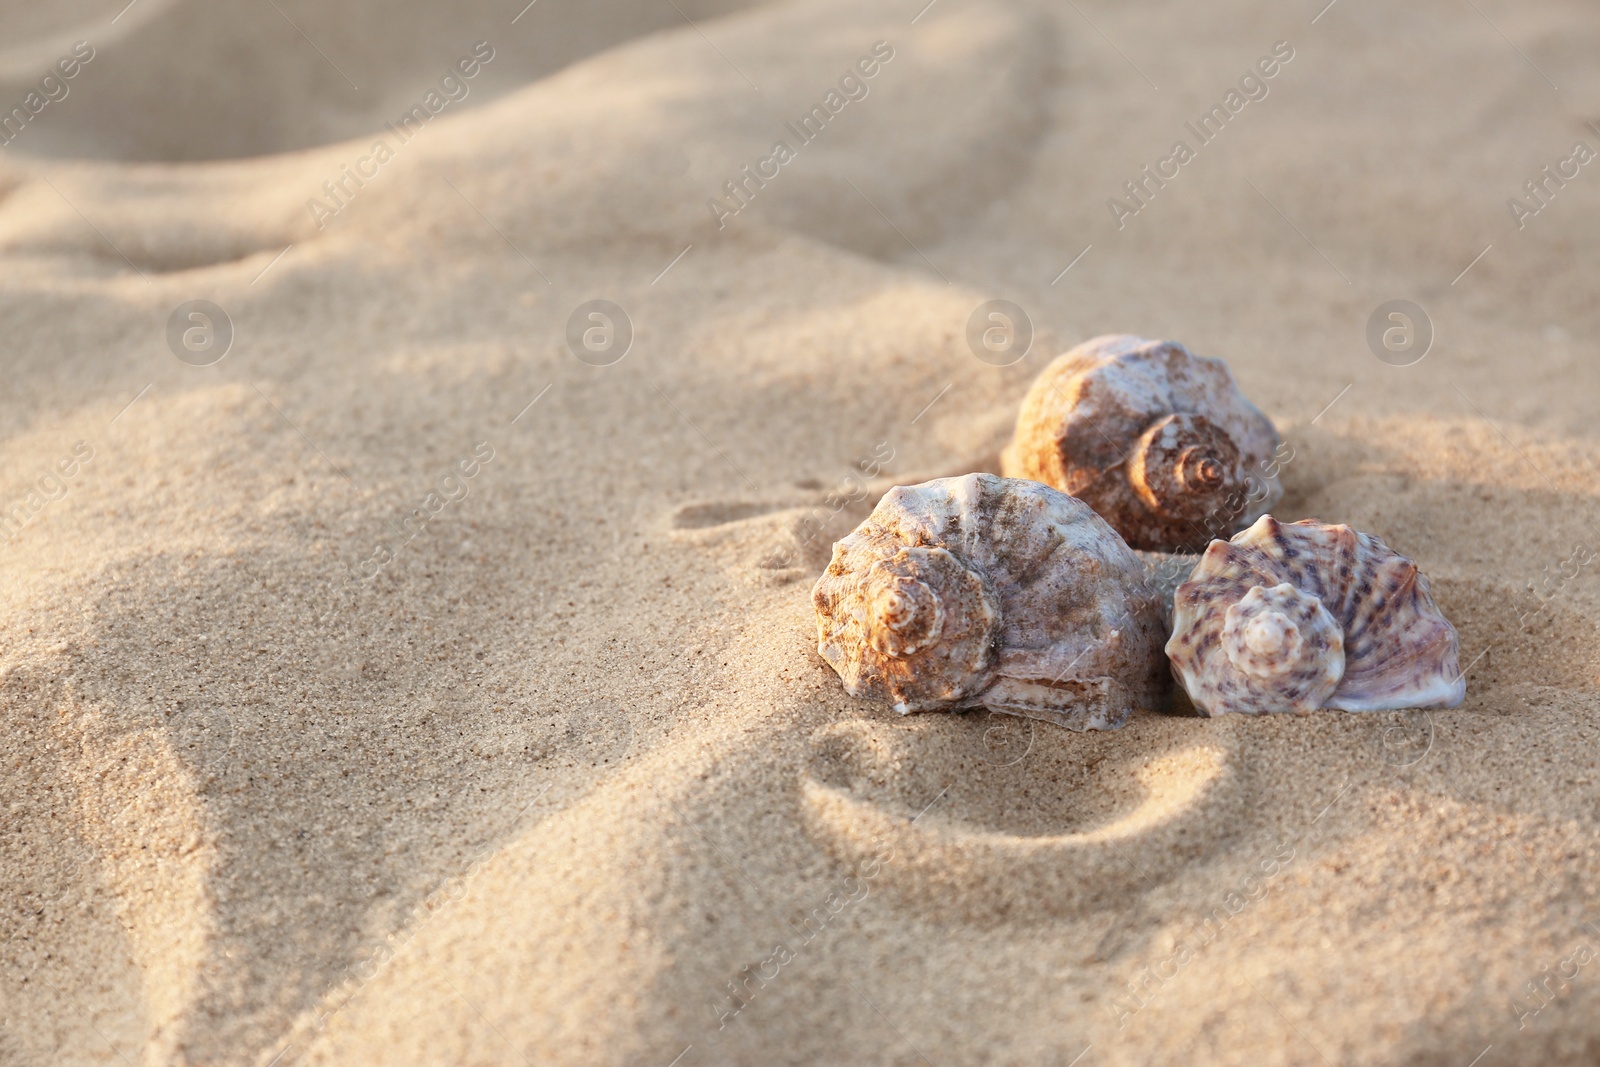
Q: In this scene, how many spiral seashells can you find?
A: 3